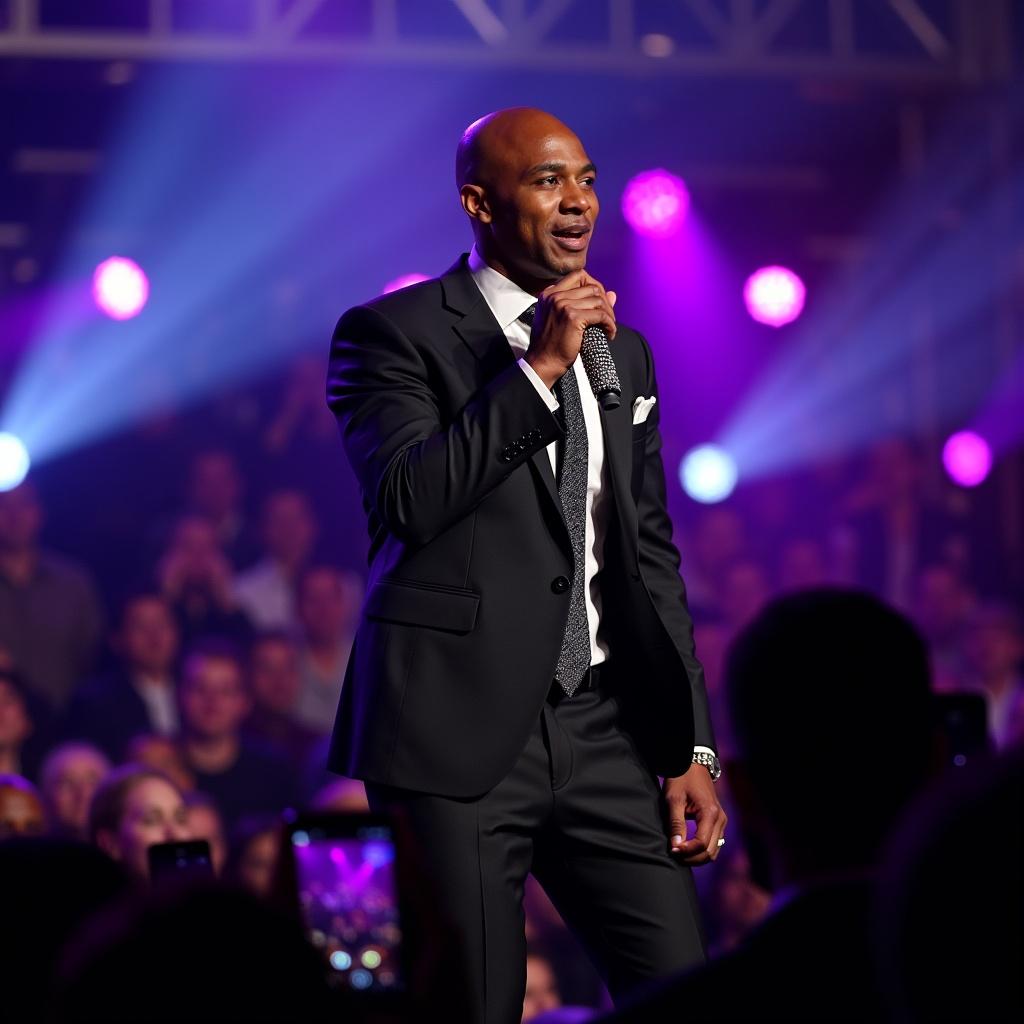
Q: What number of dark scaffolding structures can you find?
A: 1